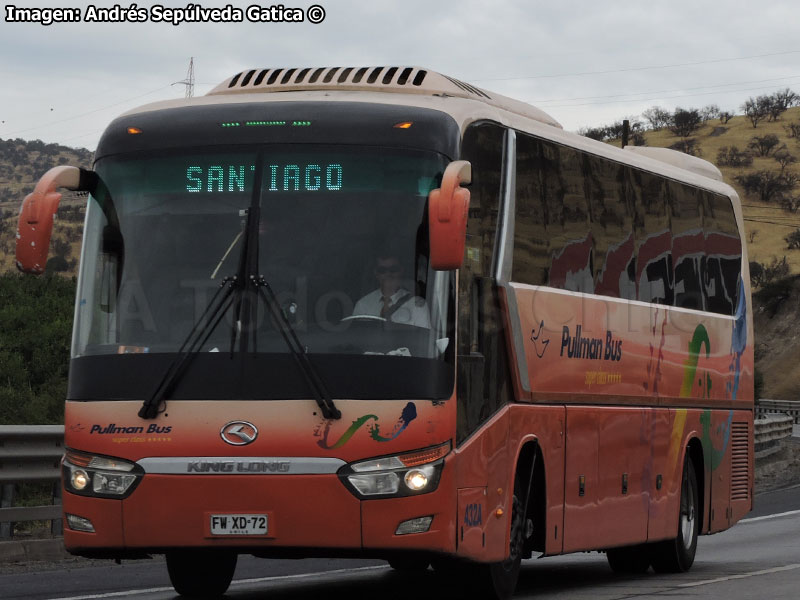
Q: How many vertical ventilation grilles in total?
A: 14